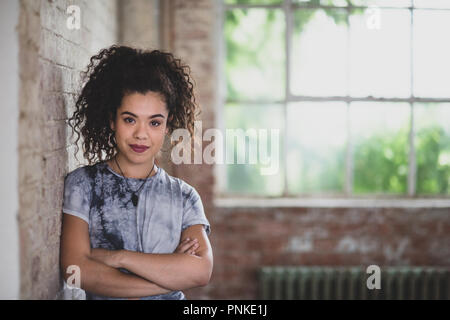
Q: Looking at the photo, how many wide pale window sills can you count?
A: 1